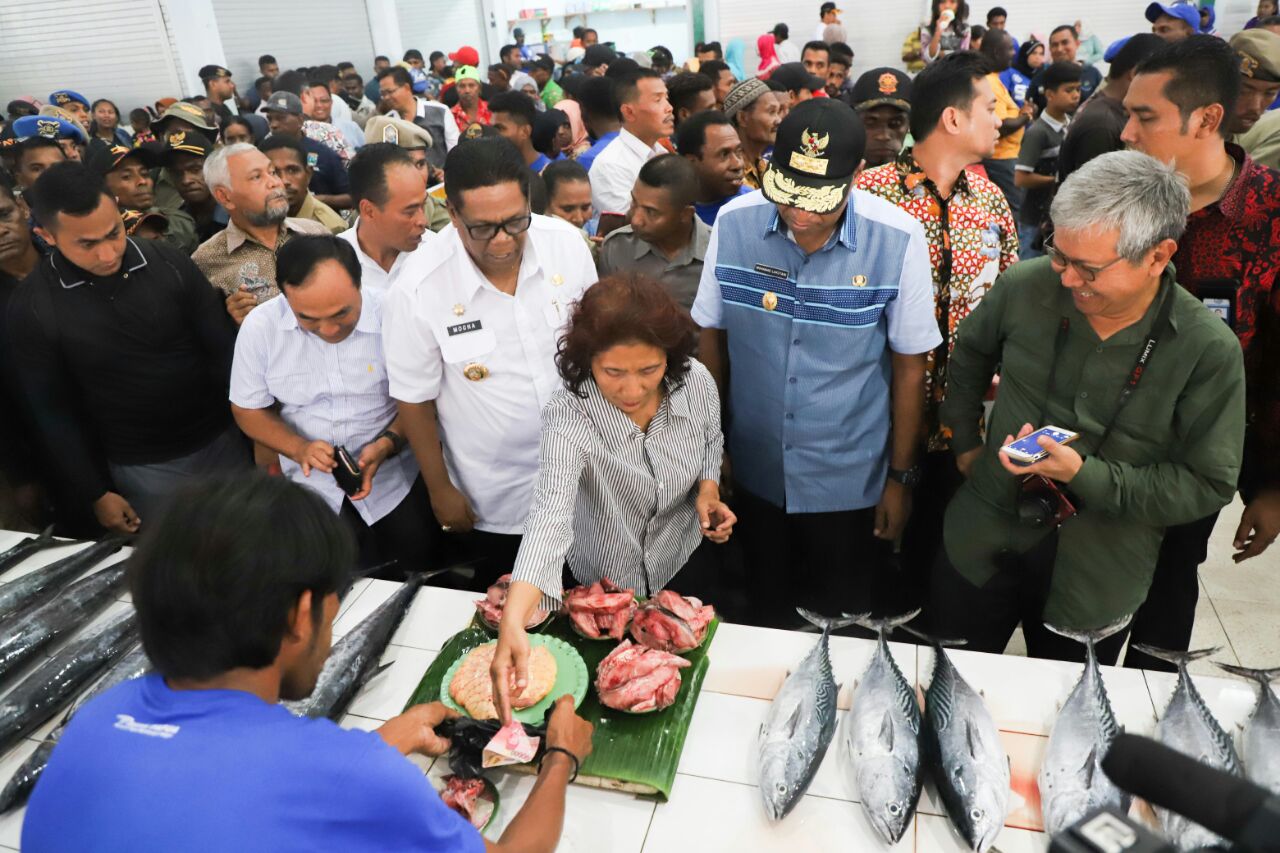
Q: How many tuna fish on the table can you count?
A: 6